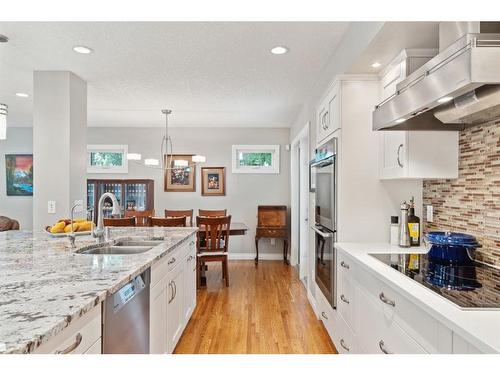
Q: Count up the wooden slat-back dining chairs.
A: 6